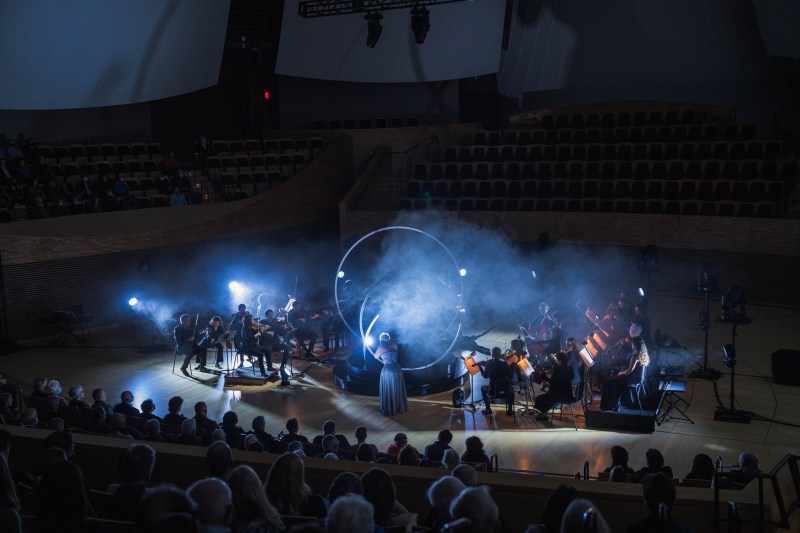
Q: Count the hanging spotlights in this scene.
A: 2